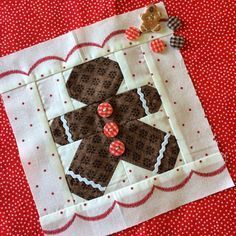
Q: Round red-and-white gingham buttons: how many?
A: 5